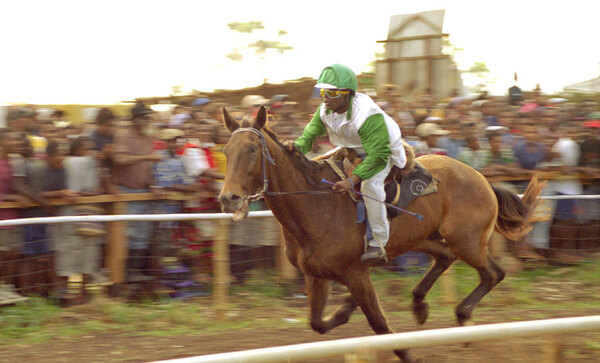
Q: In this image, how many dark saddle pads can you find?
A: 1